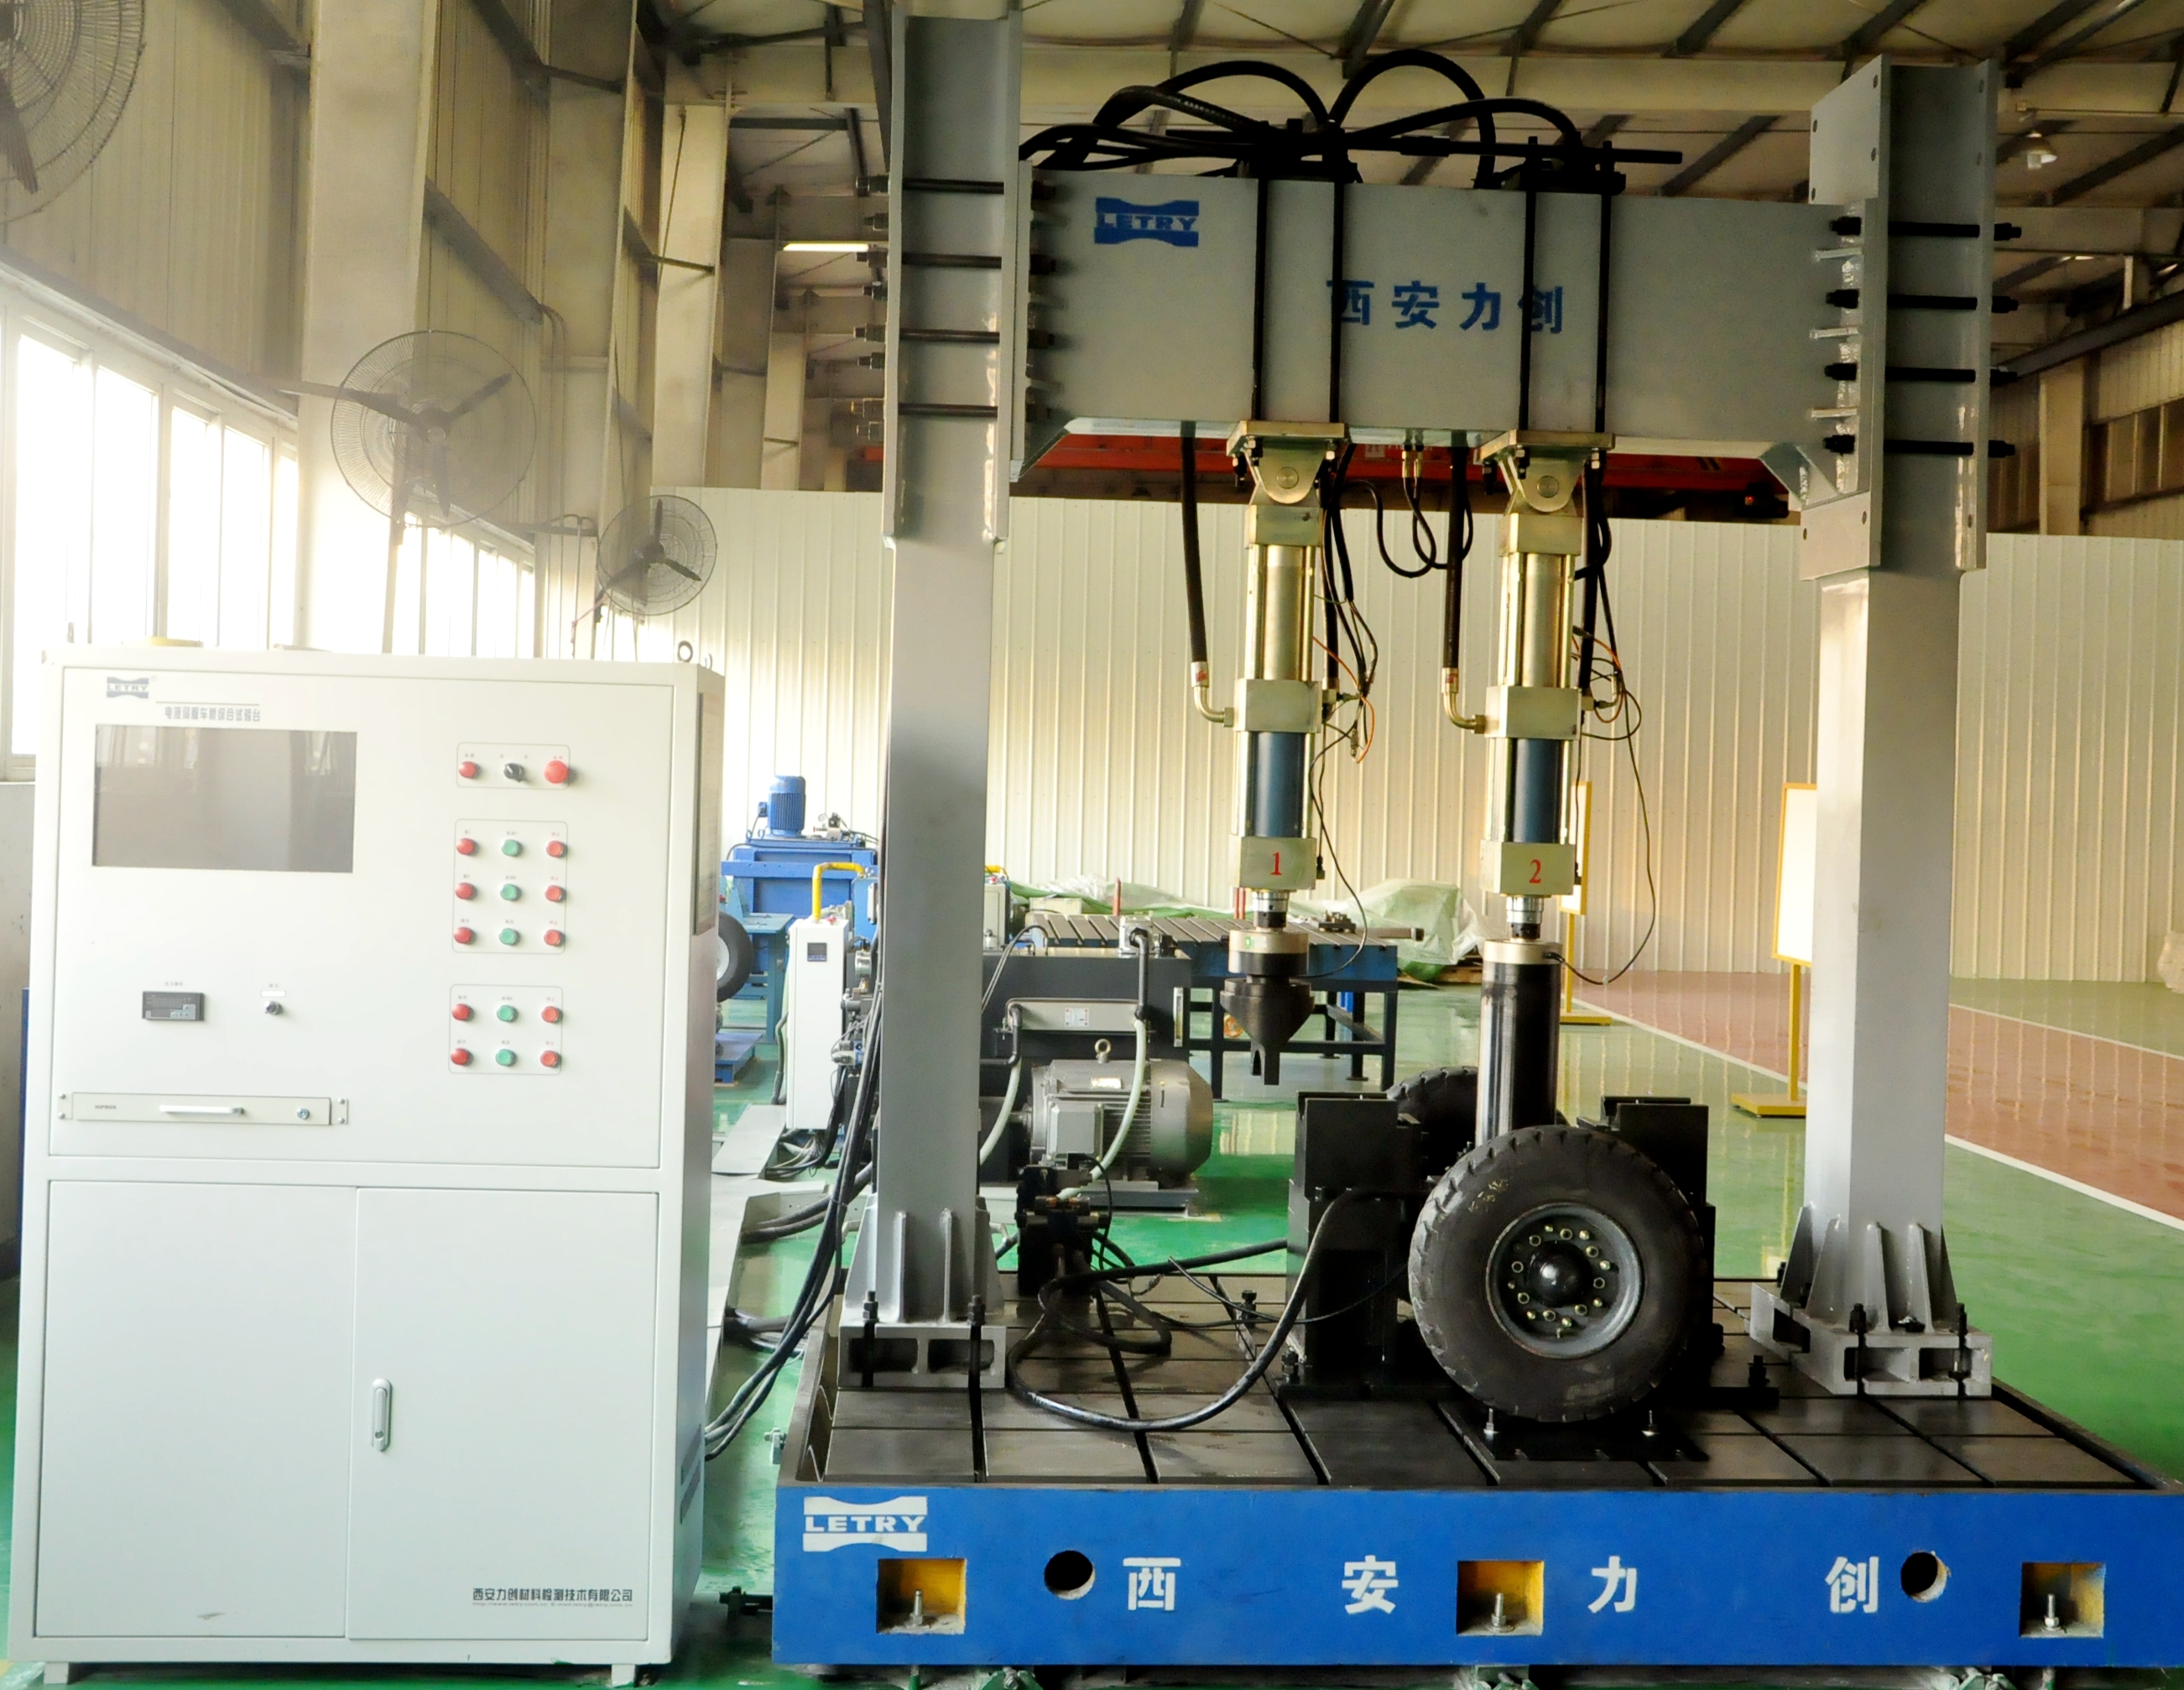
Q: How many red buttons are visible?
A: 12